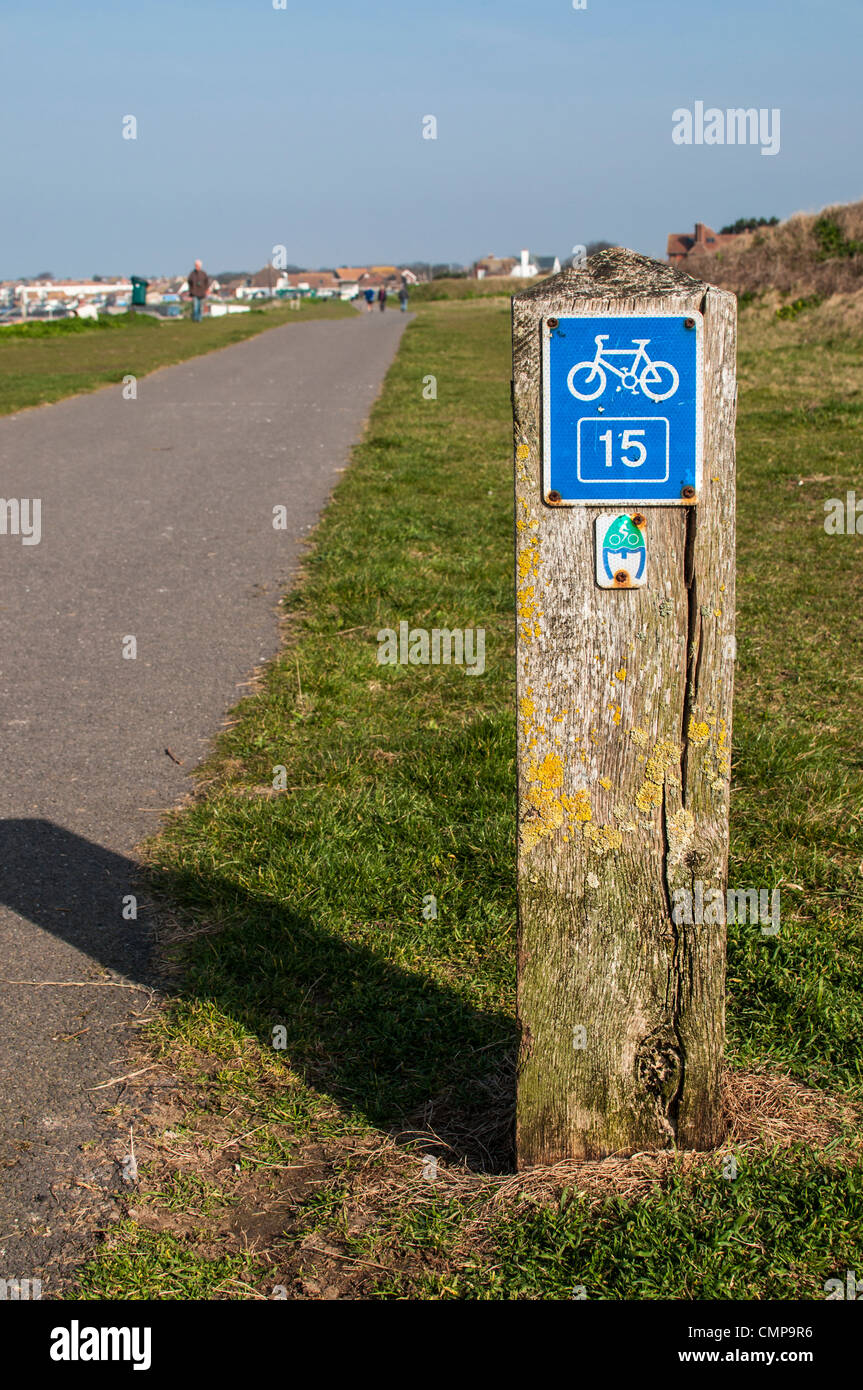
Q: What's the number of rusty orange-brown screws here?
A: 6